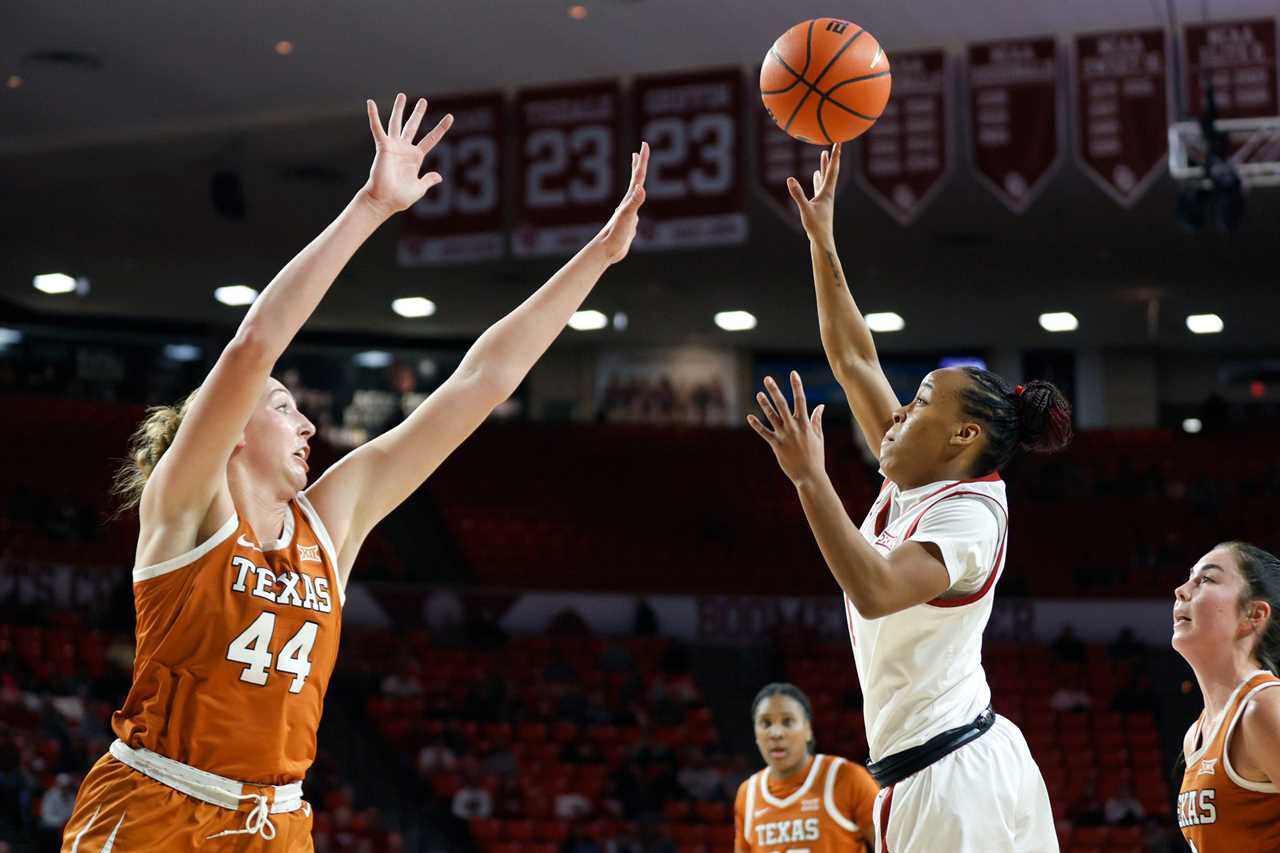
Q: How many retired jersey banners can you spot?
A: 3